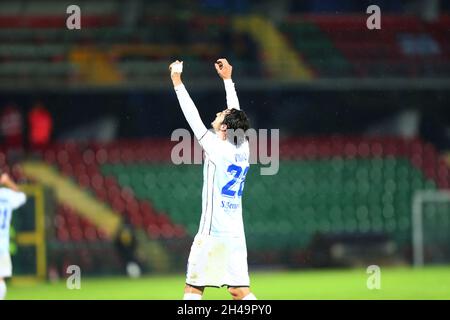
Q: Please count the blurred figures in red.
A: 2